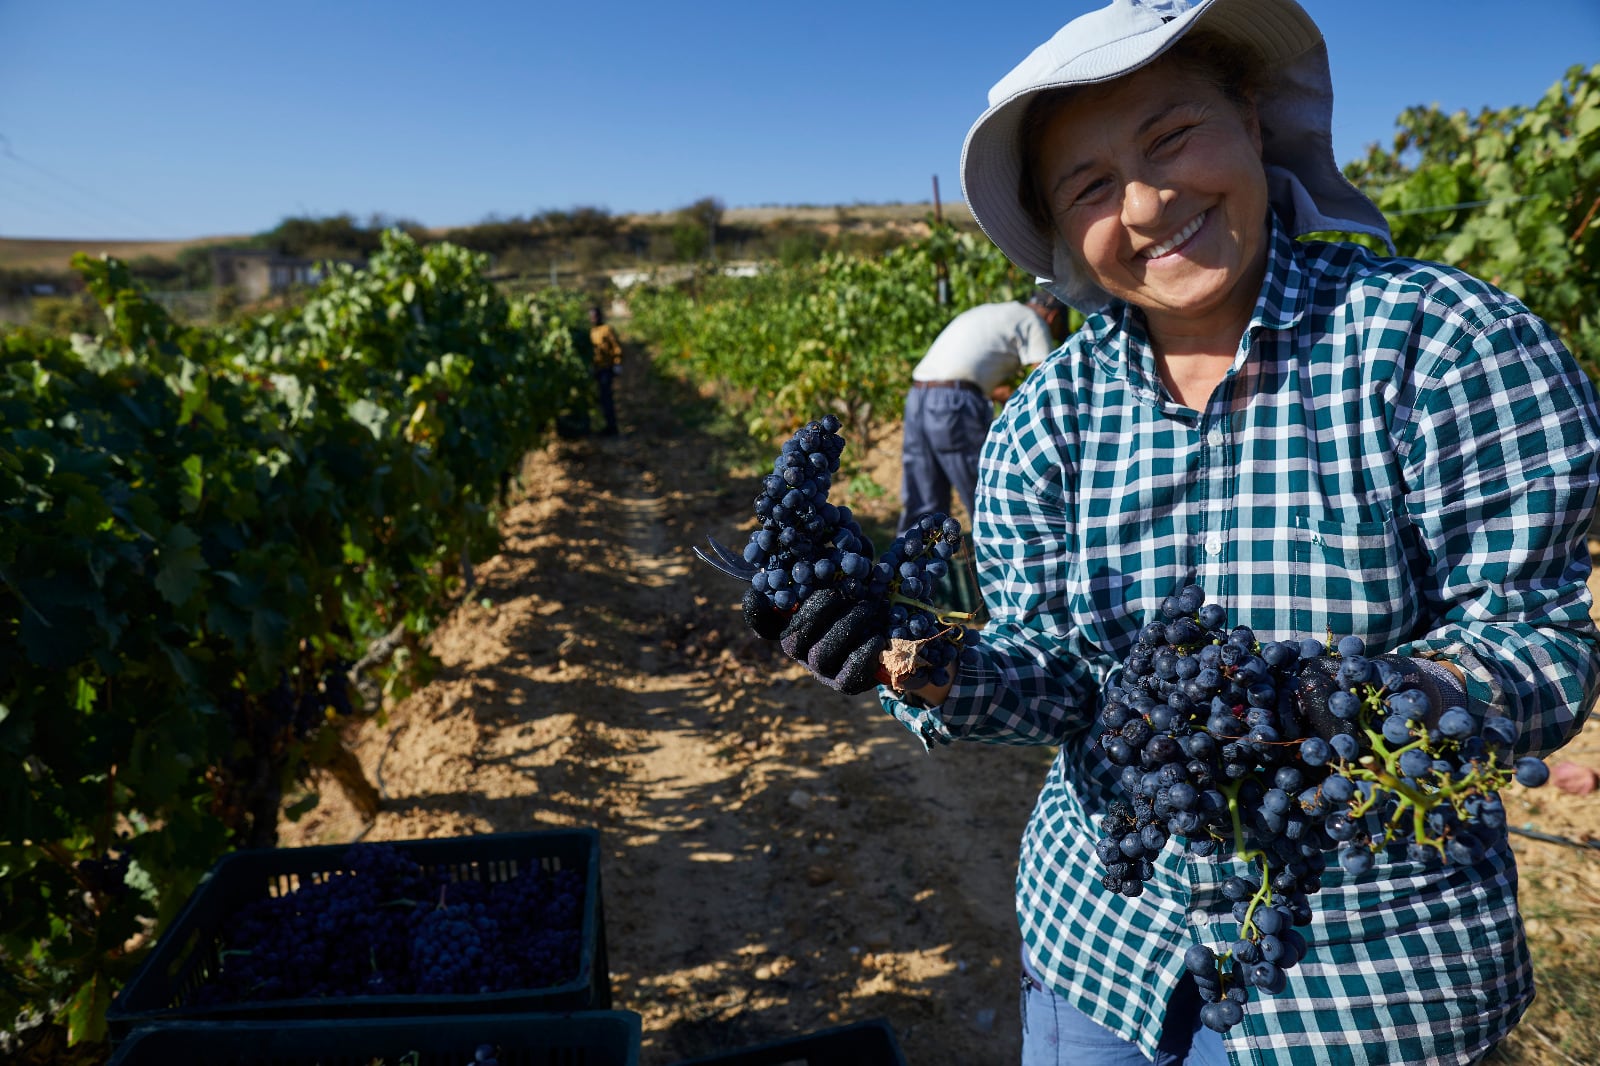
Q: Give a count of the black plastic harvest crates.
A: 3